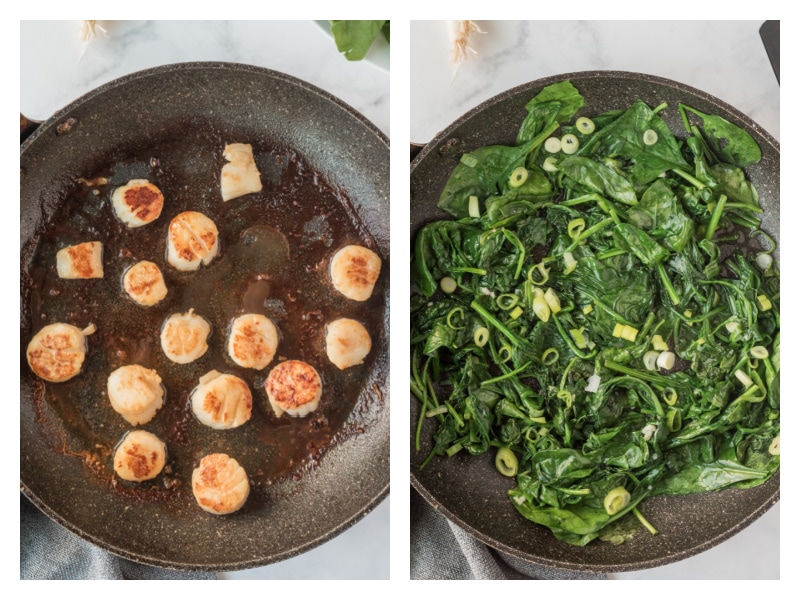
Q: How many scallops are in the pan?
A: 15